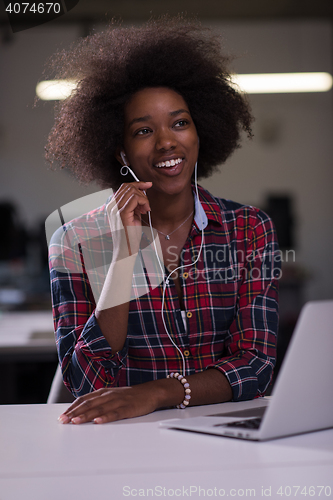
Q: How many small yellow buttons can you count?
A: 3